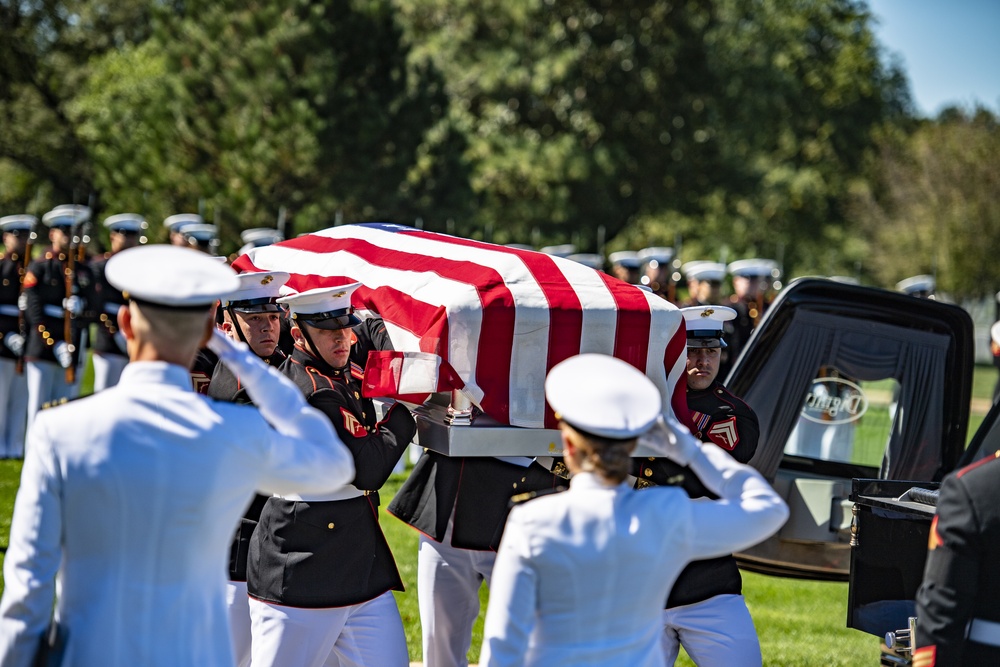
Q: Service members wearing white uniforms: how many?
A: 2